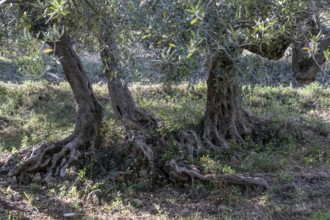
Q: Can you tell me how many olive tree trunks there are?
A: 3